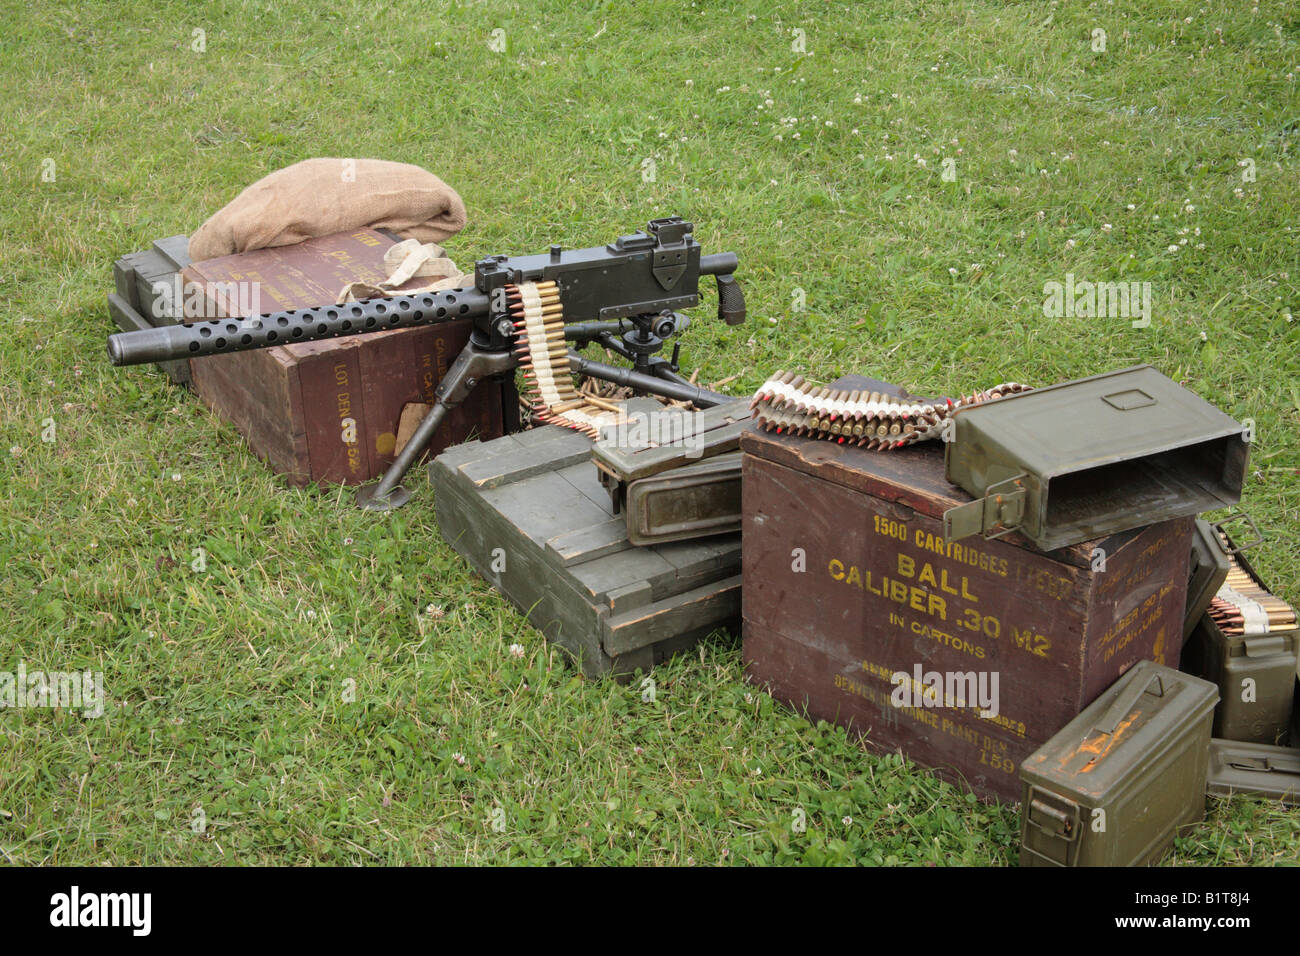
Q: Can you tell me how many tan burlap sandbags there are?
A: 1